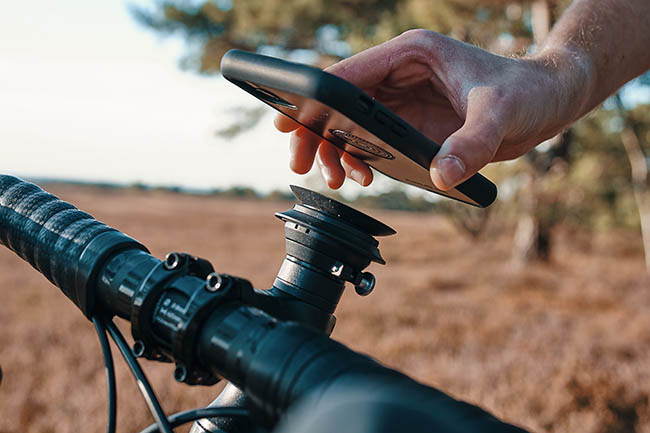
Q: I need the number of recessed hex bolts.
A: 4